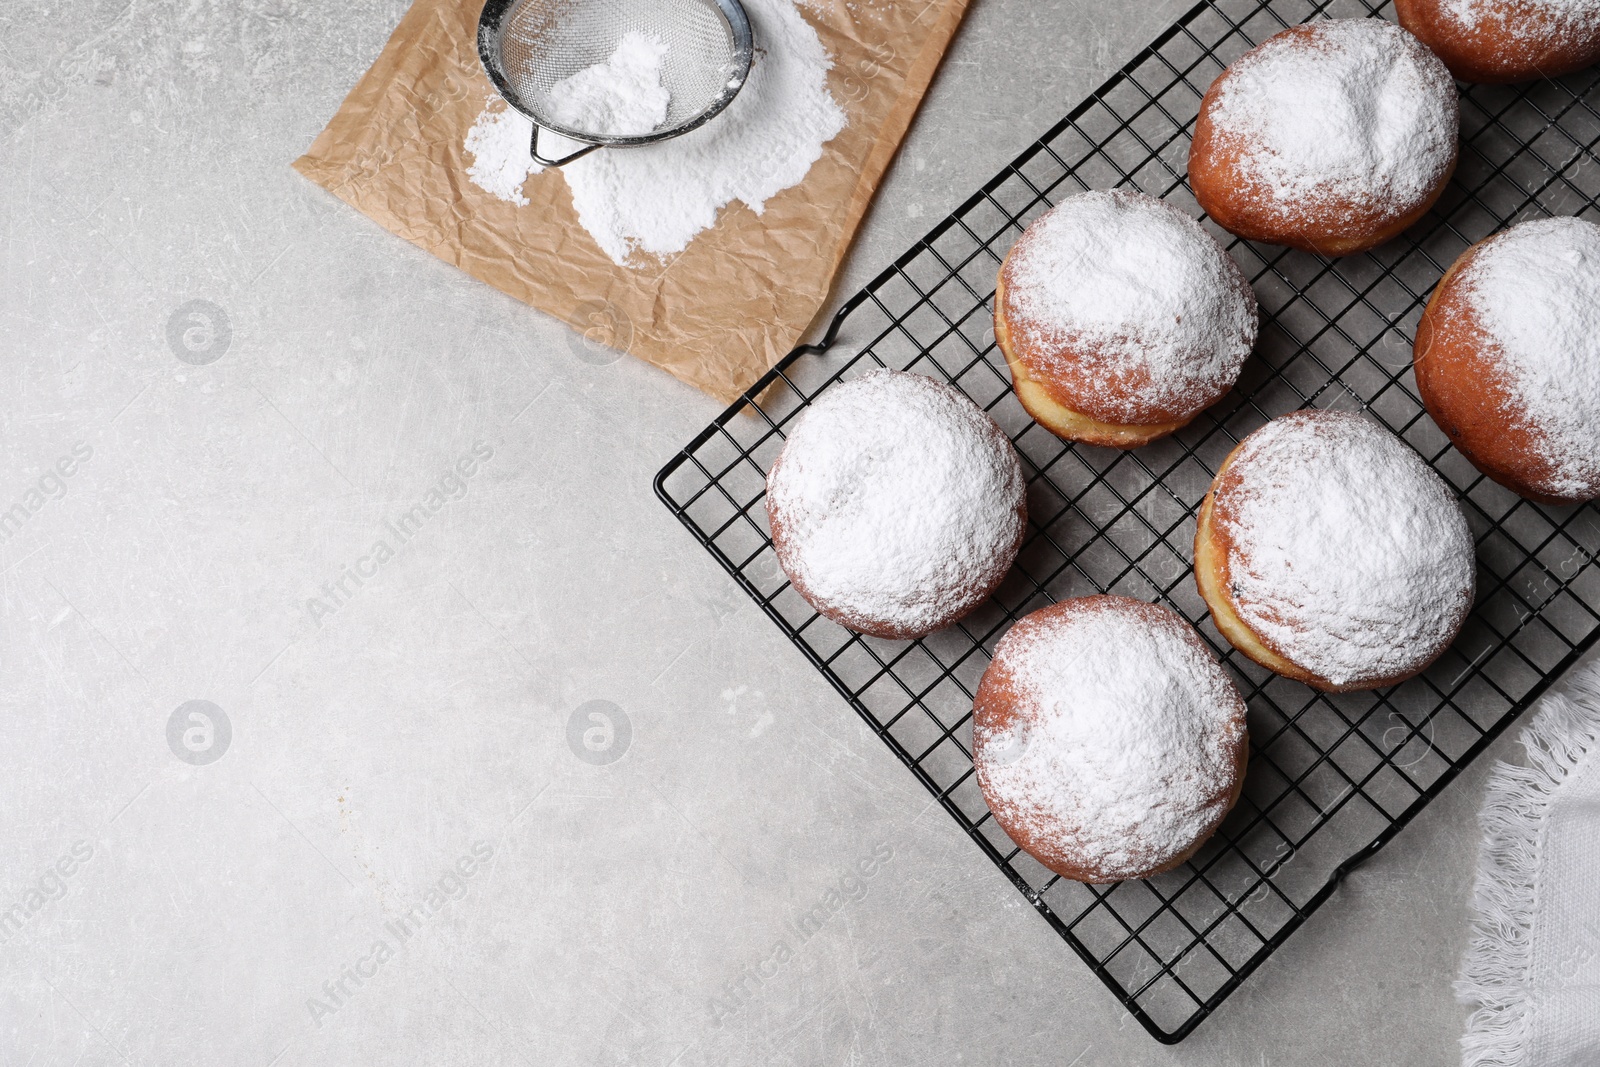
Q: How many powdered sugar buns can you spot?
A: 7